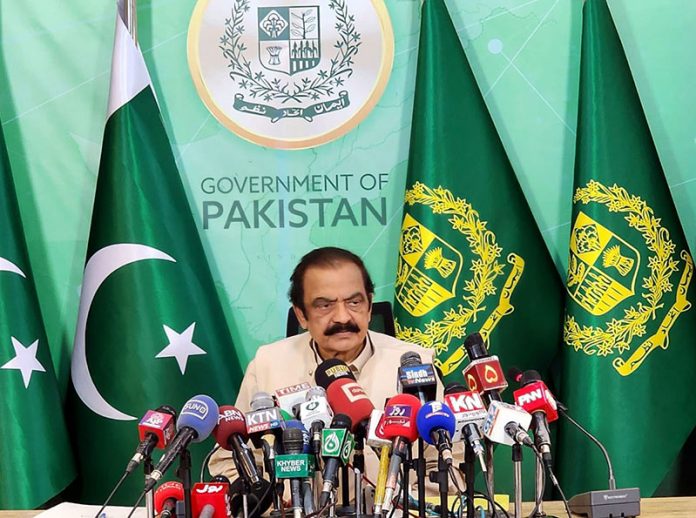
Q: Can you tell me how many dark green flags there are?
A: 4